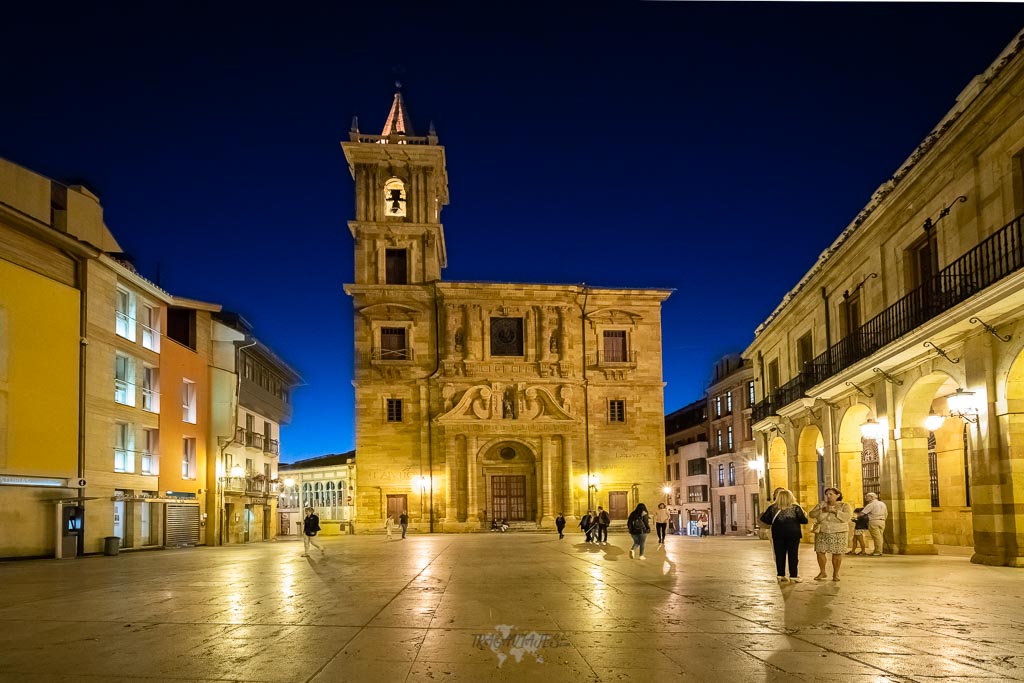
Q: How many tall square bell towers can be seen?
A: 1